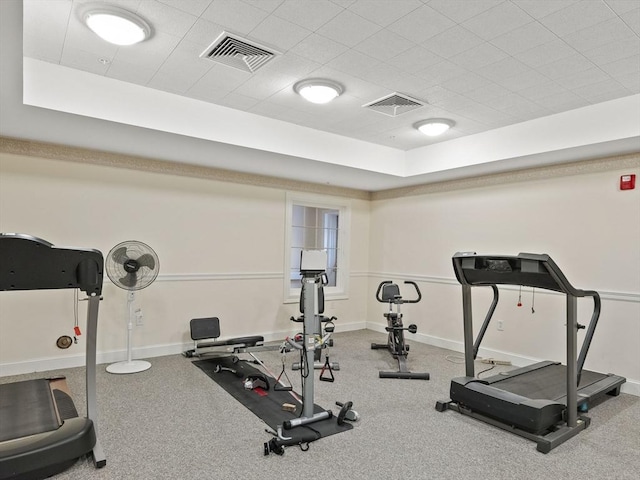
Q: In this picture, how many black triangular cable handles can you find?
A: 2